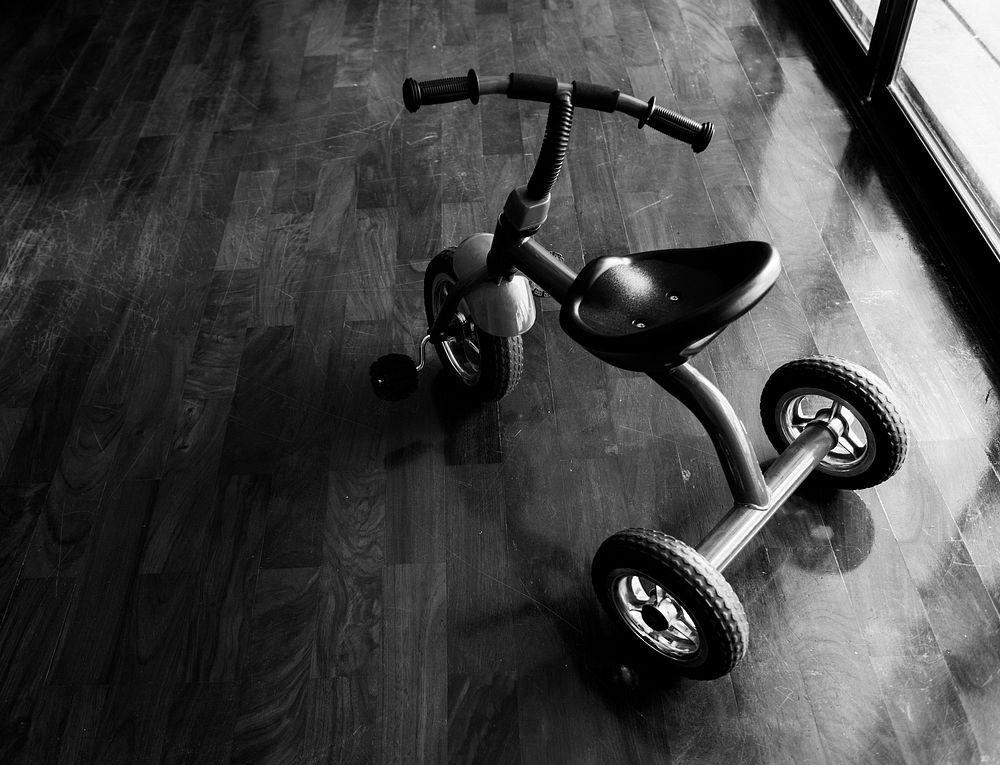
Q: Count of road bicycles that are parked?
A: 0